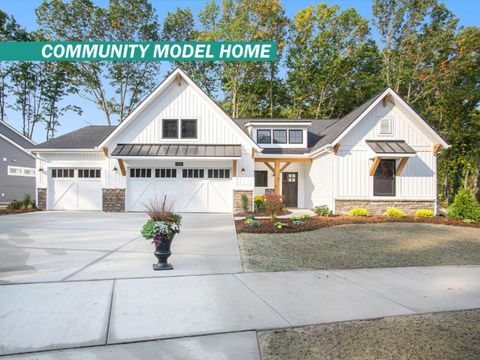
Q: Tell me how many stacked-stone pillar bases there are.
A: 3